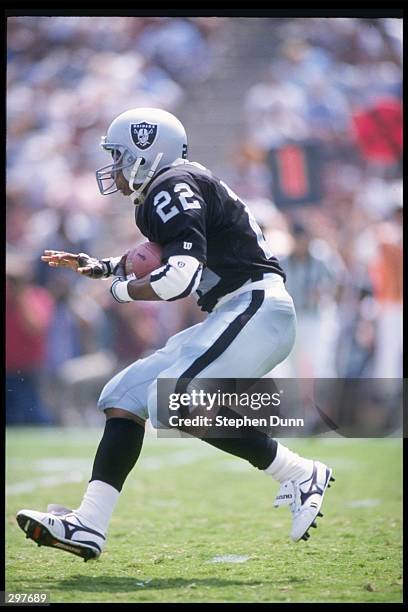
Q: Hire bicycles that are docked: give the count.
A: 0